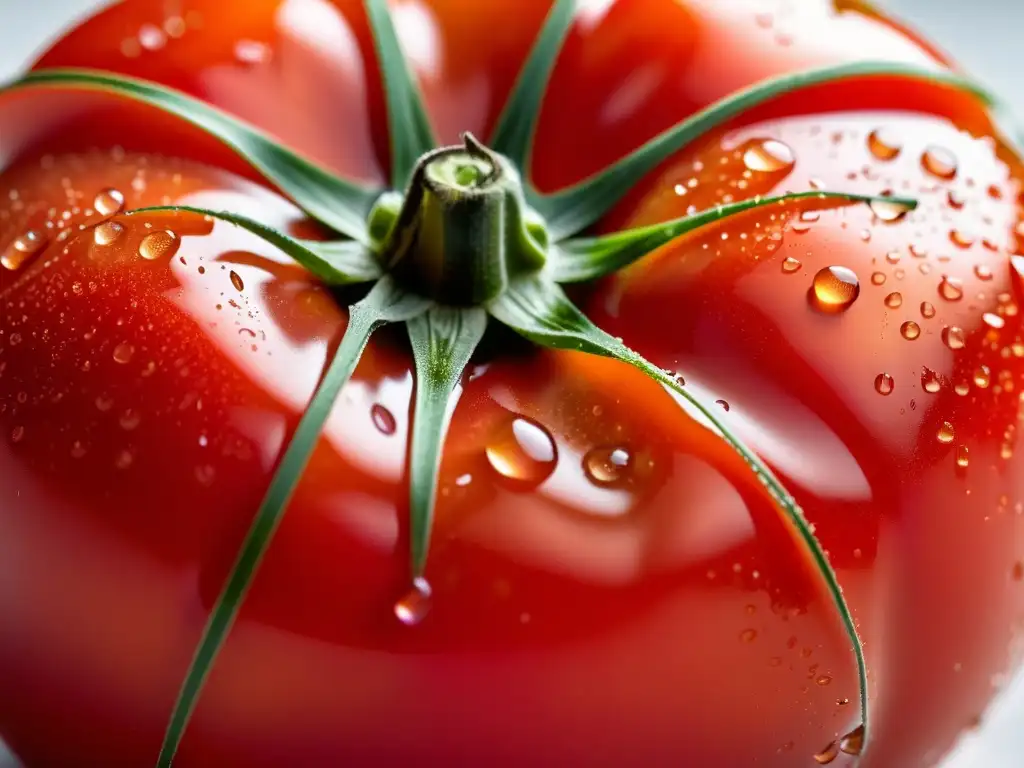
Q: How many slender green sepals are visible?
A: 9